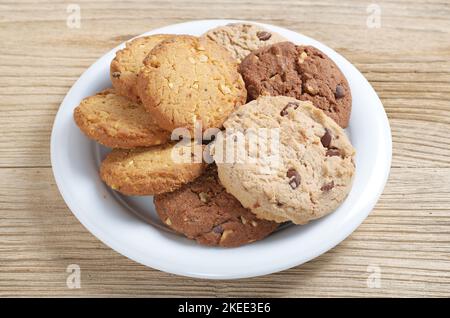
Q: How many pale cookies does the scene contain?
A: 2